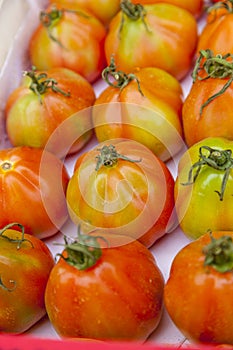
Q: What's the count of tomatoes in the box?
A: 14